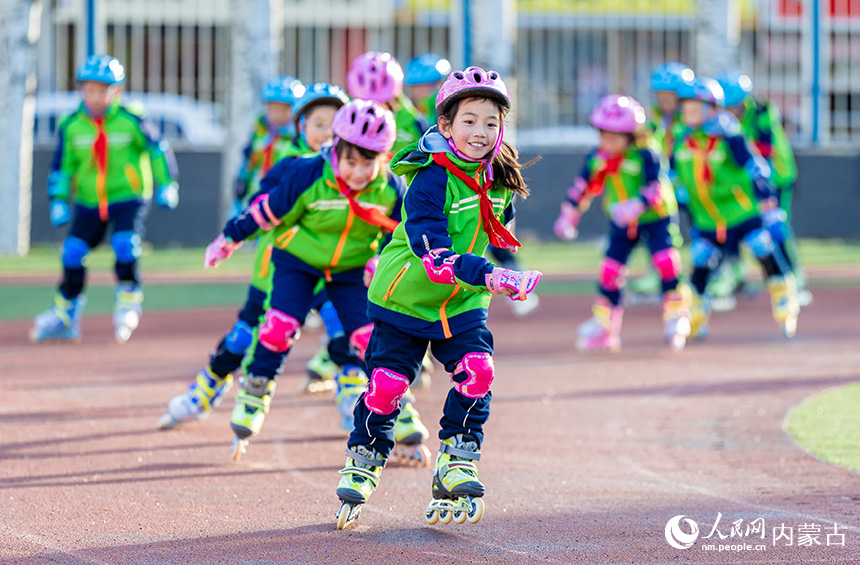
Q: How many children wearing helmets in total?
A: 11